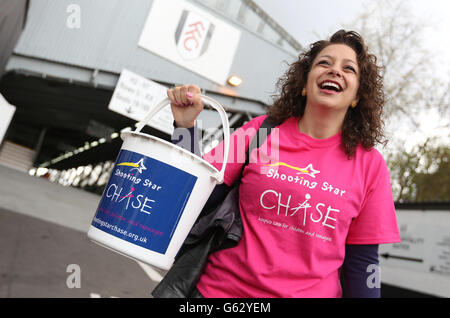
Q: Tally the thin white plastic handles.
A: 1